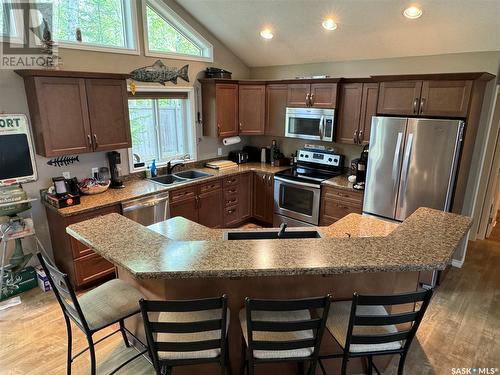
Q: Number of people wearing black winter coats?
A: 0